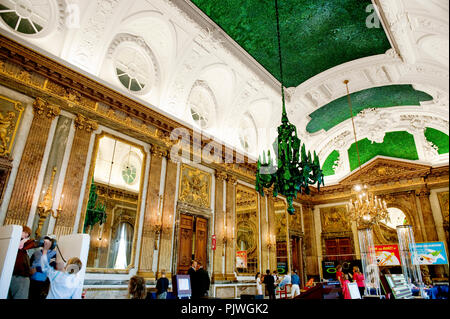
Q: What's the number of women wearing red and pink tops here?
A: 3